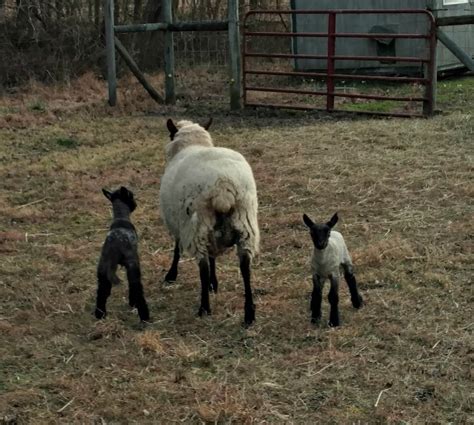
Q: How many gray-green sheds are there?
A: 1